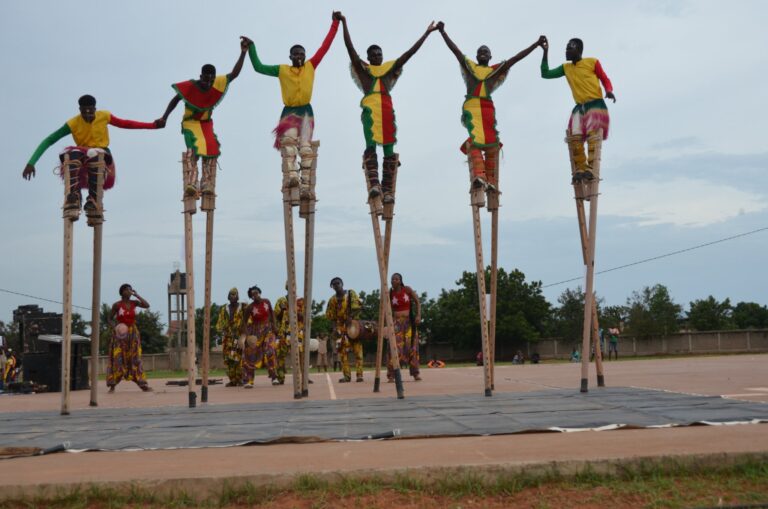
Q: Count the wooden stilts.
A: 12